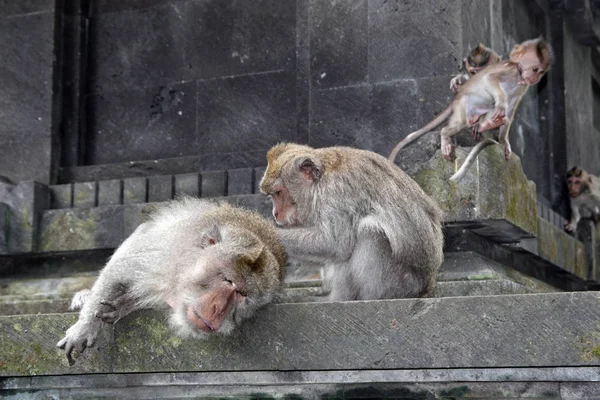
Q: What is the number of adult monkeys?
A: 2